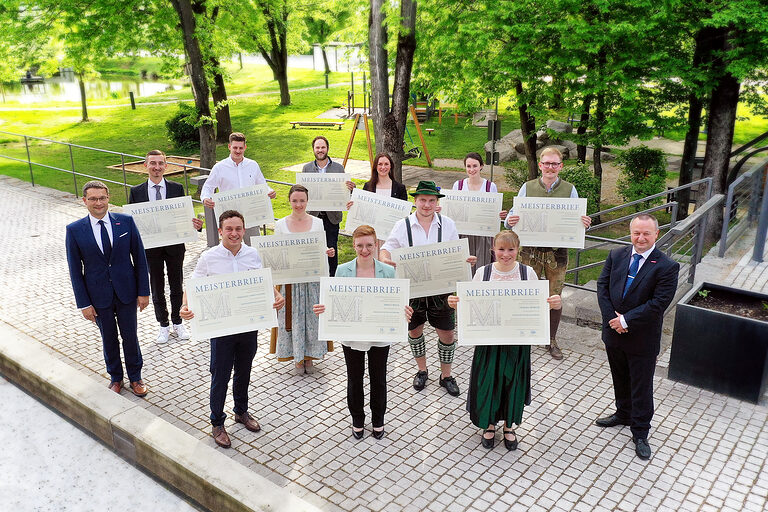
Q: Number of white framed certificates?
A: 11